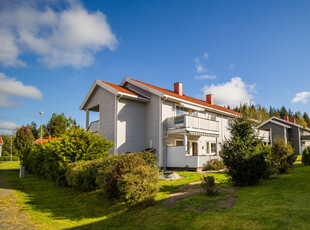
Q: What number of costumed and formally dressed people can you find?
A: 0